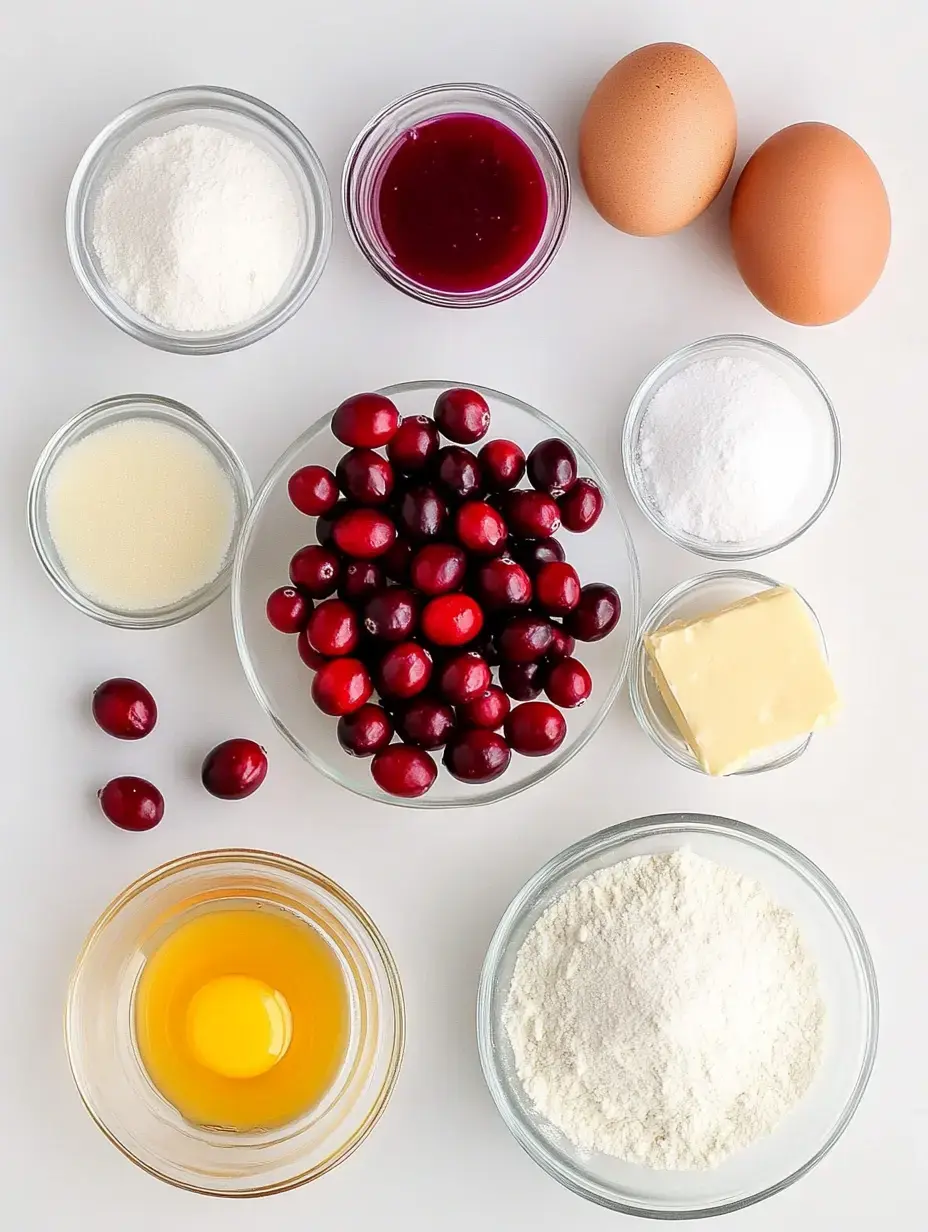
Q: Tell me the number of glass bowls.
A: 8